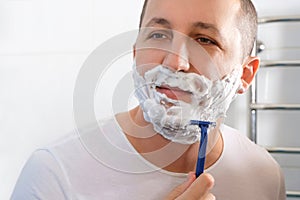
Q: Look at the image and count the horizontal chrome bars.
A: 5